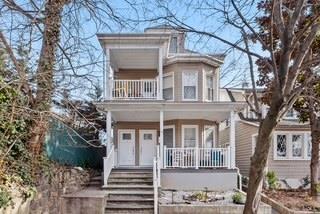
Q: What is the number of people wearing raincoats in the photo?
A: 0